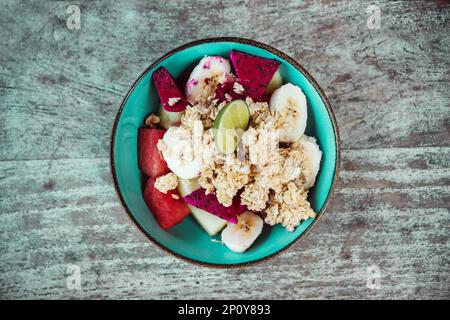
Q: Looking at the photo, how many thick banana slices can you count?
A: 5